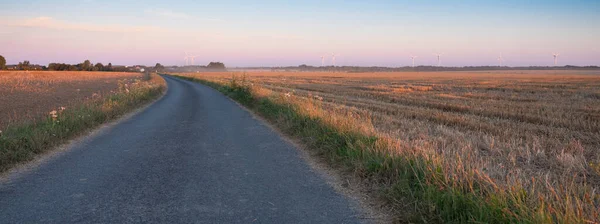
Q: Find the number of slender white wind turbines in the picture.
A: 8